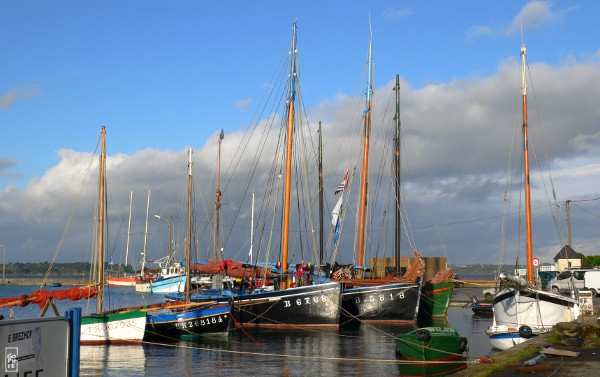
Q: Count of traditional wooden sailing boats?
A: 6